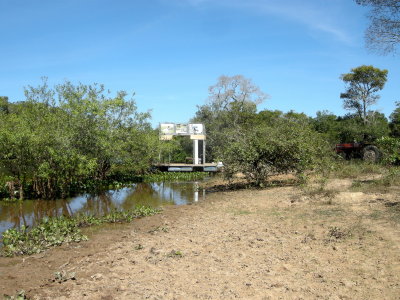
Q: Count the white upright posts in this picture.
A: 2